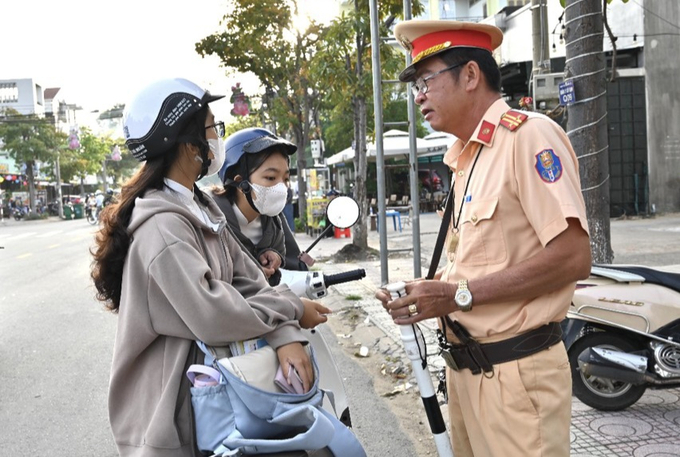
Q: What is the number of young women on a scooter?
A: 2